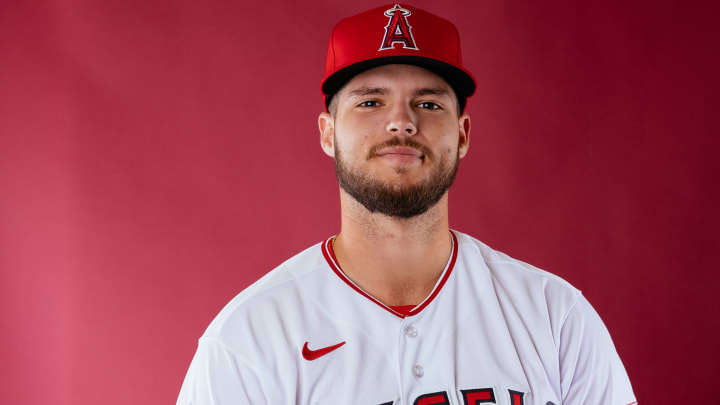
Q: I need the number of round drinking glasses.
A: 0